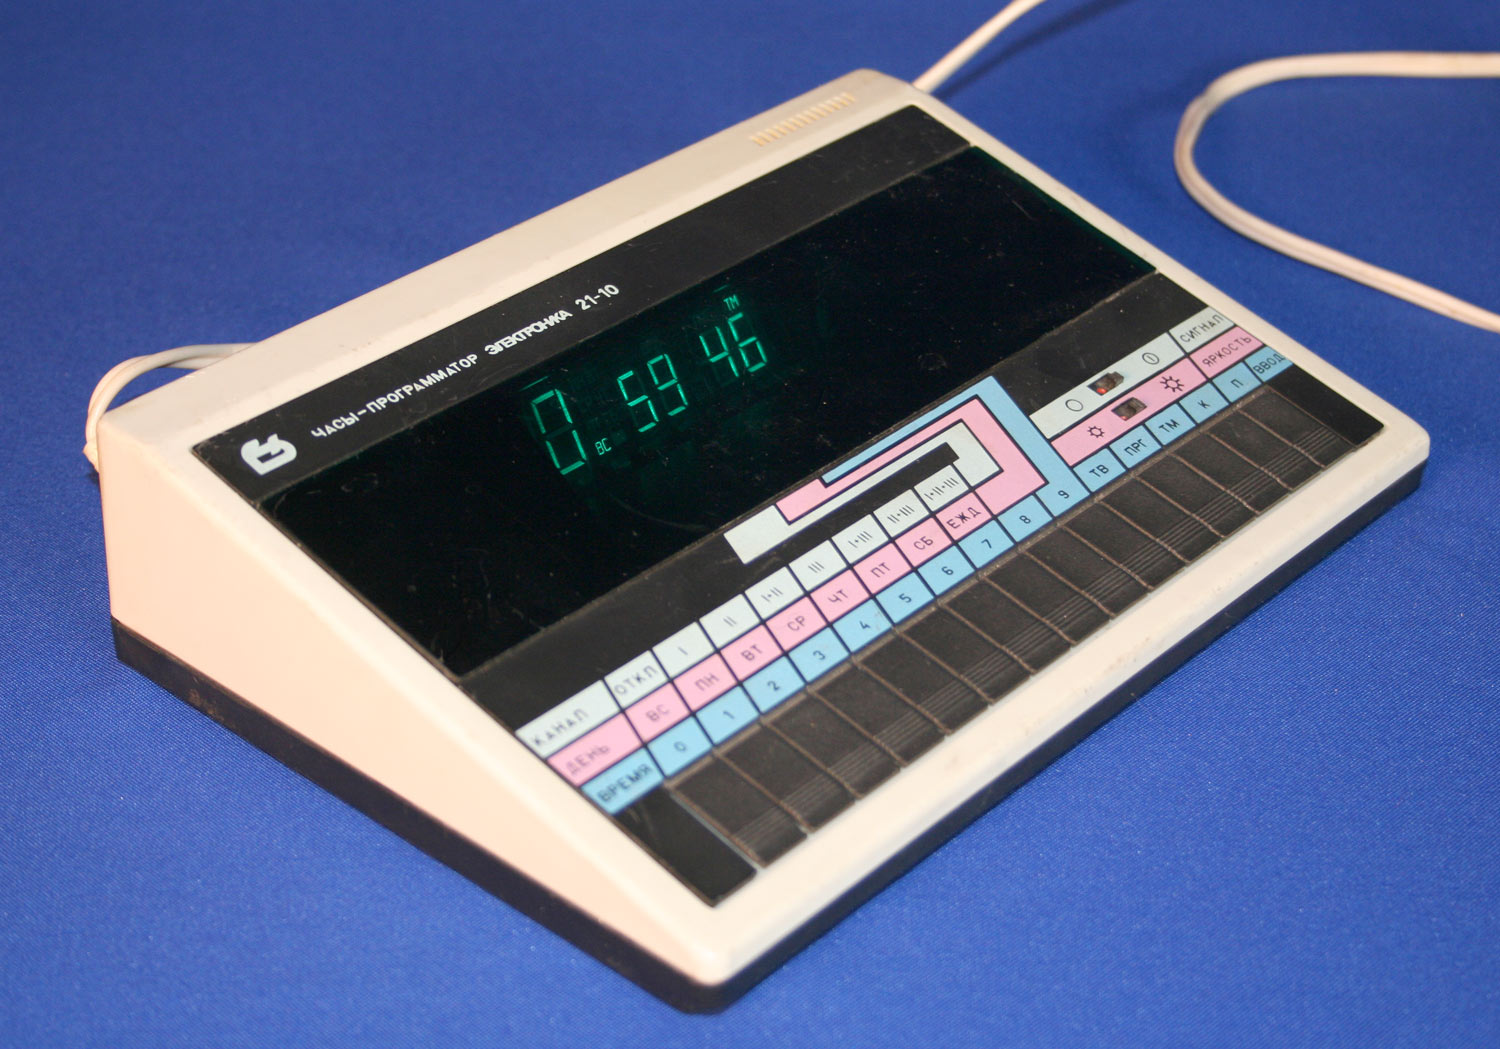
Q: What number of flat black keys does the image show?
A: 15